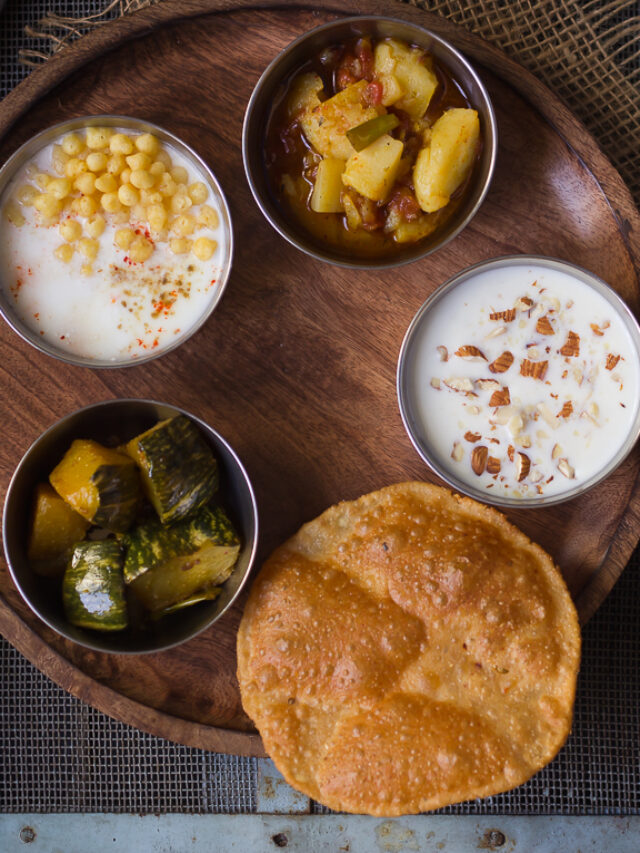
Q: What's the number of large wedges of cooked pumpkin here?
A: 5